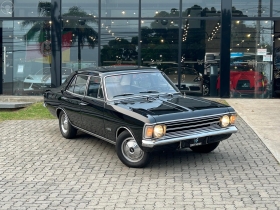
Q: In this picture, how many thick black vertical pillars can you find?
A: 2